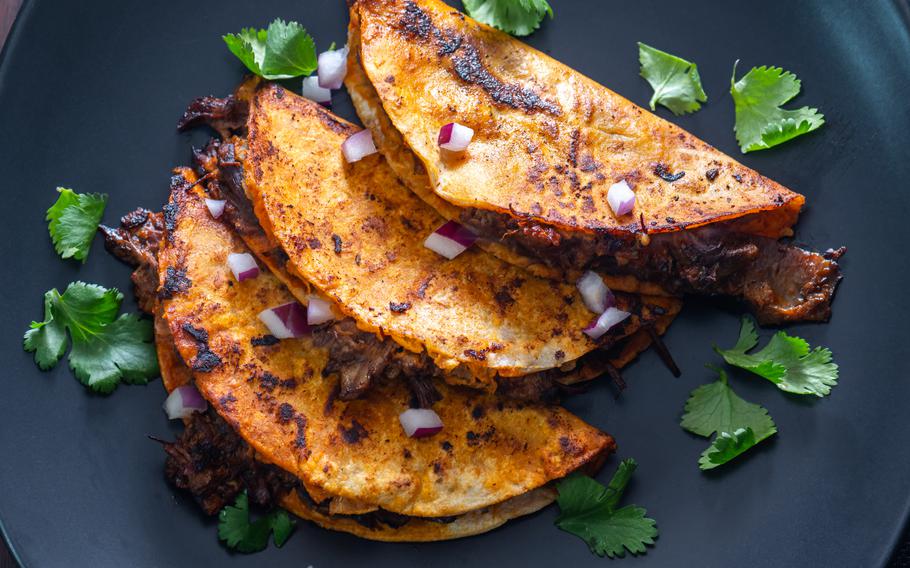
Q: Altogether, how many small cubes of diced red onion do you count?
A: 14